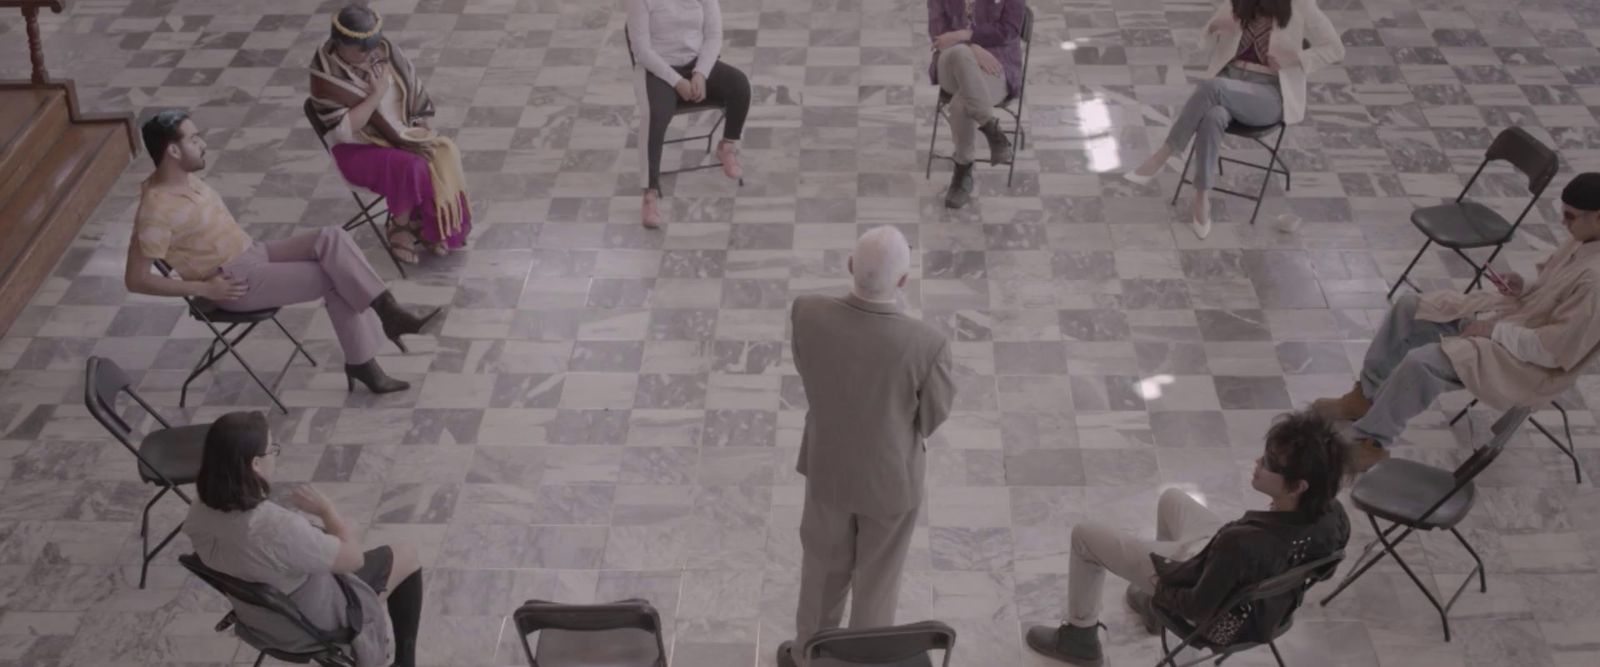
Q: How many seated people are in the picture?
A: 8